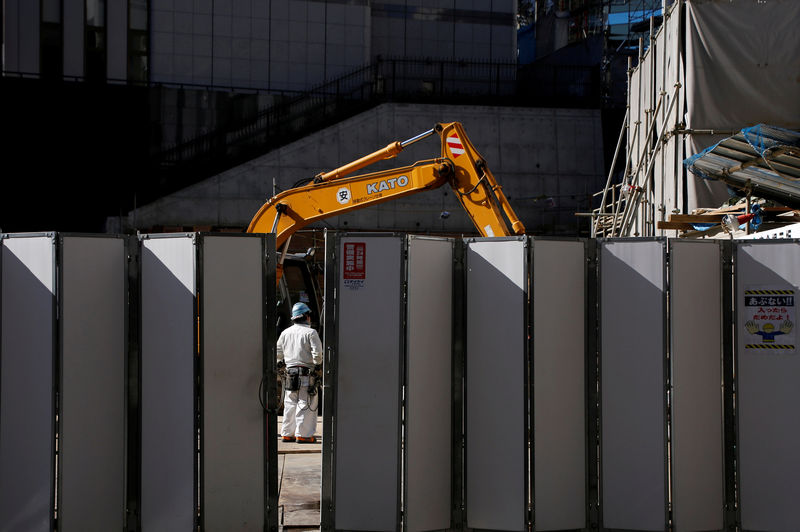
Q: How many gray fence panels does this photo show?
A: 11